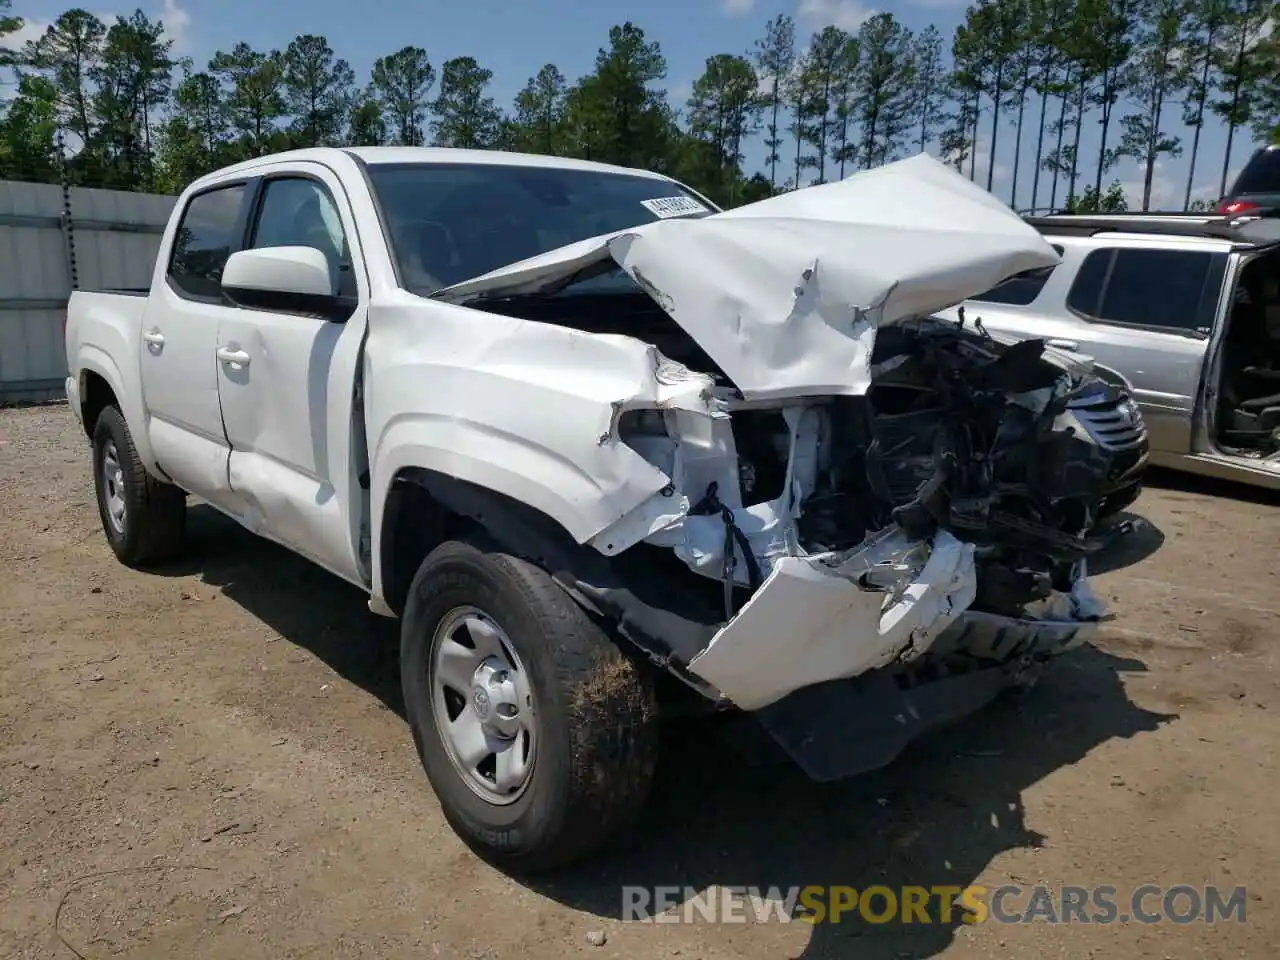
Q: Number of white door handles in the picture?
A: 2